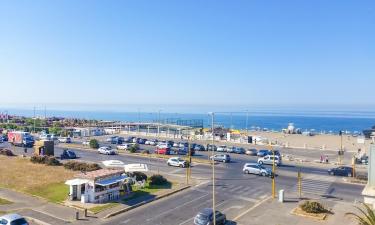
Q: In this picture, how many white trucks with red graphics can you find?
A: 1